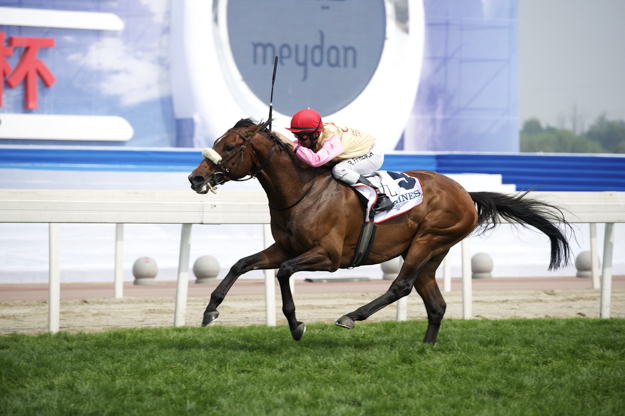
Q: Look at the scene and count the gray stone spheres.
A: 5